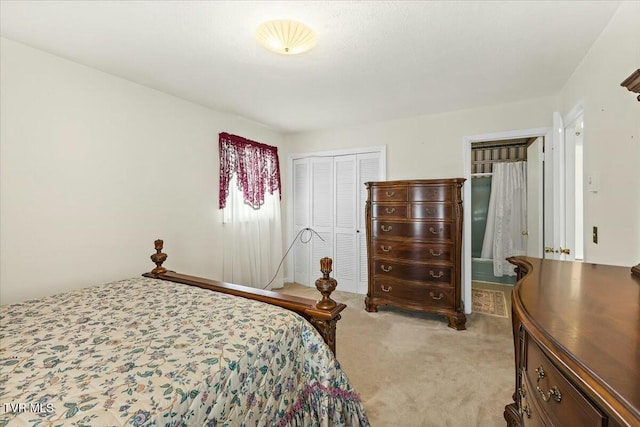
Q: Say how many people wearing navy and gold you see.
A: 0